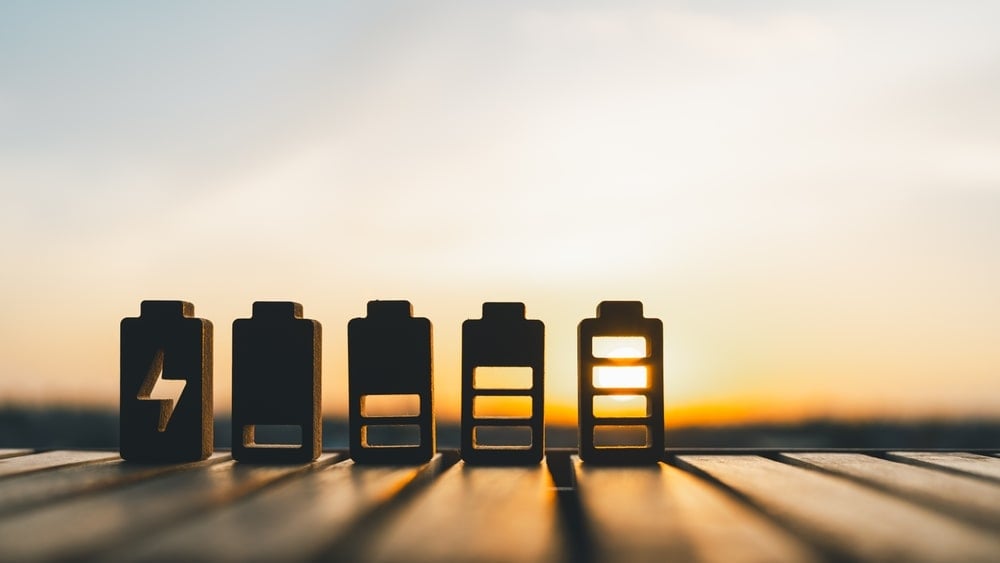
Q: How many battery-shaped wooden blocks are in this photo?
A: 5